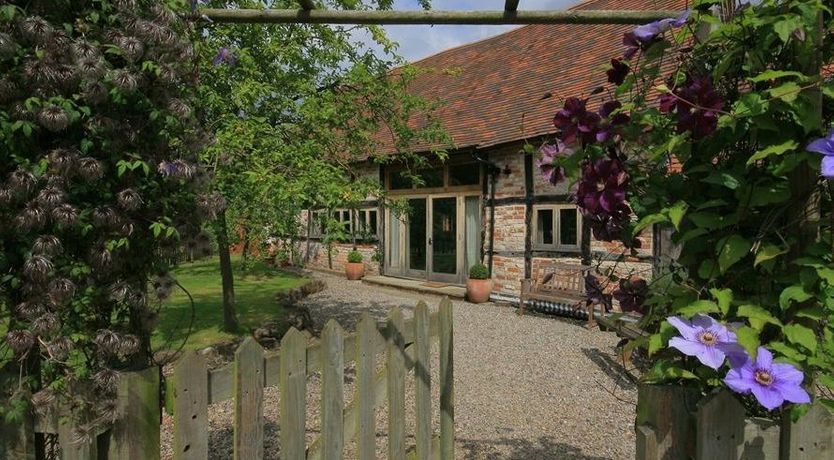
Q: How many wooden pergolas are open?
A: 1